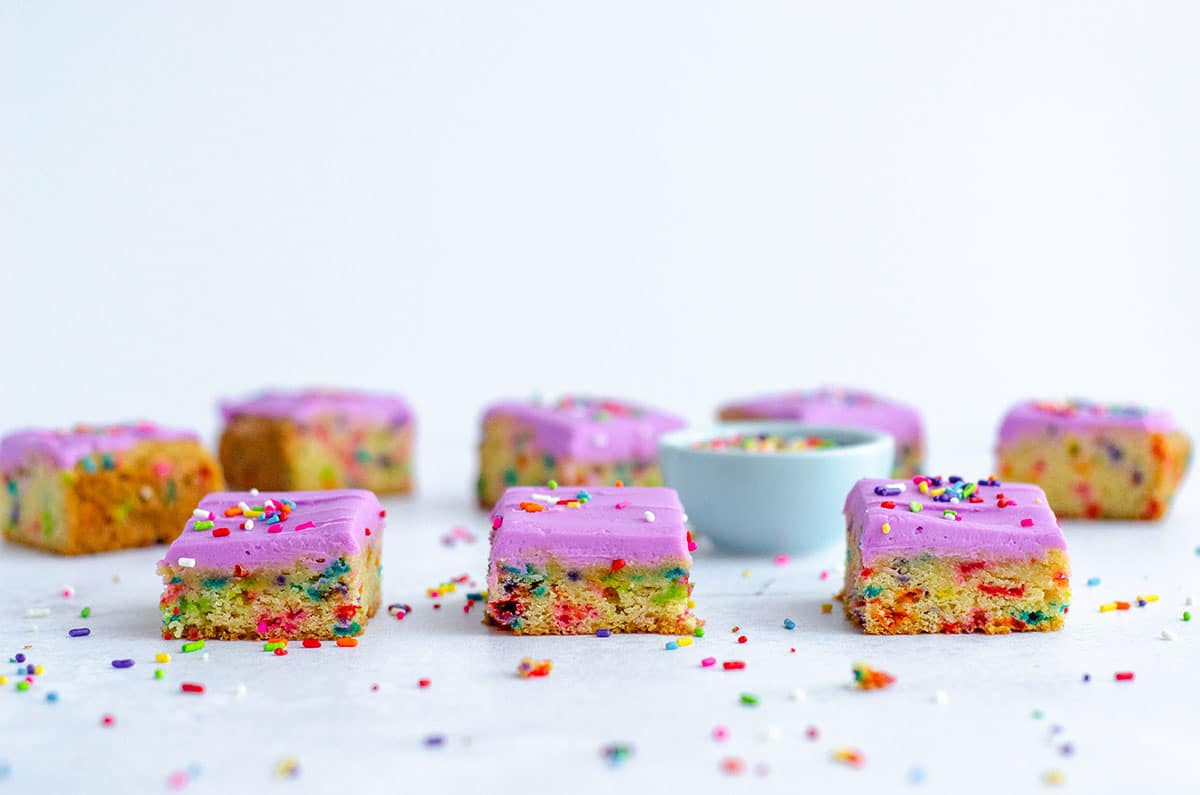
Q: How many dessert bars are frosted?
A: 8